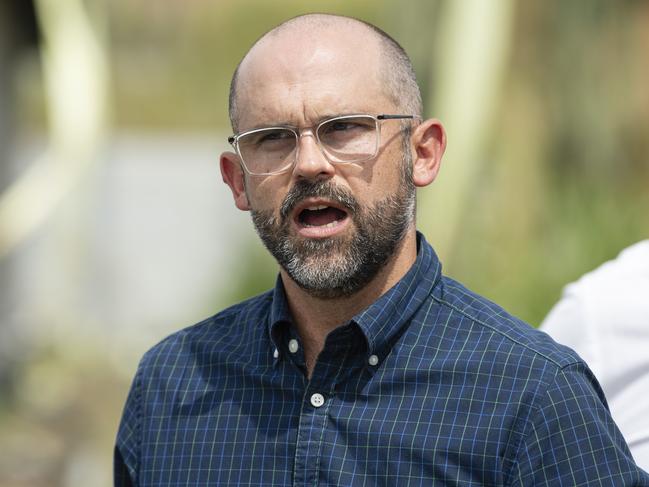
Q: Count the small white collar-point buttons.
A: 2